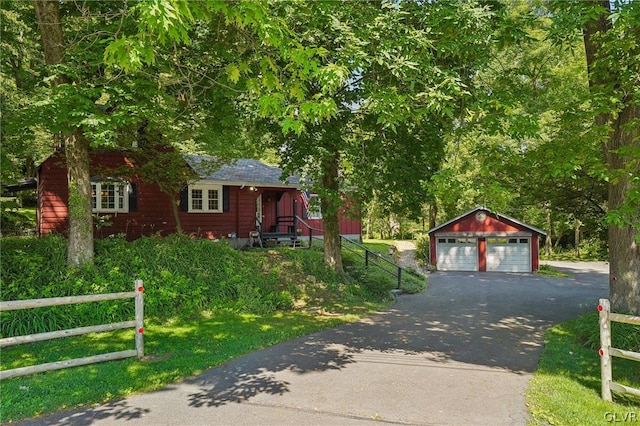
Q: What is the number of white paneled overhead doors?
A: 2